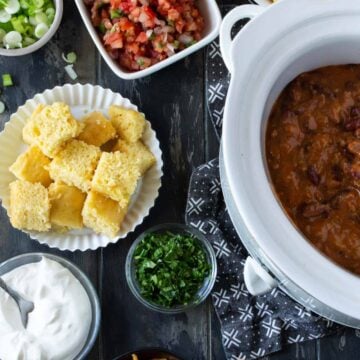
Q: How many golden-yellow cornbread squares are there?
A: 10